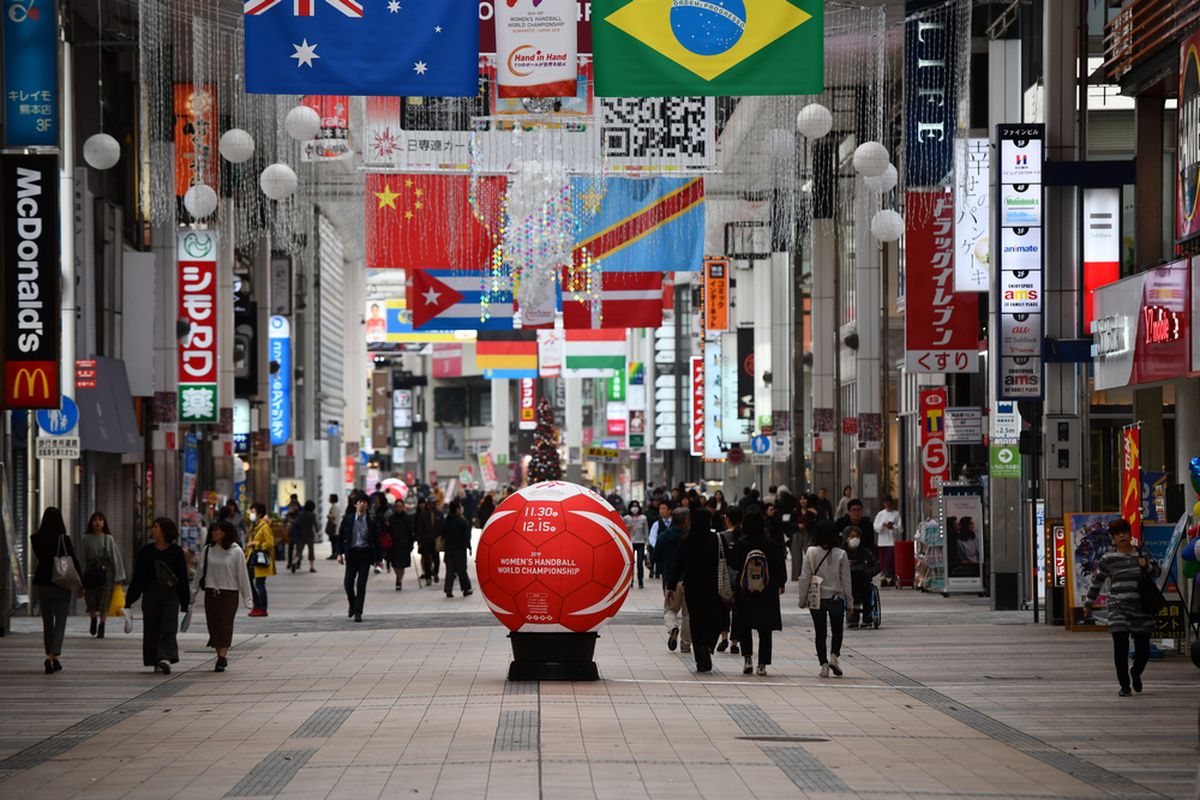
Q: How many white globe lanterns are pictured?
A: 9